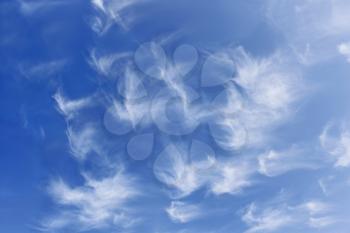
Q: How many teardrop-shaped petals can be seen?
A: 10